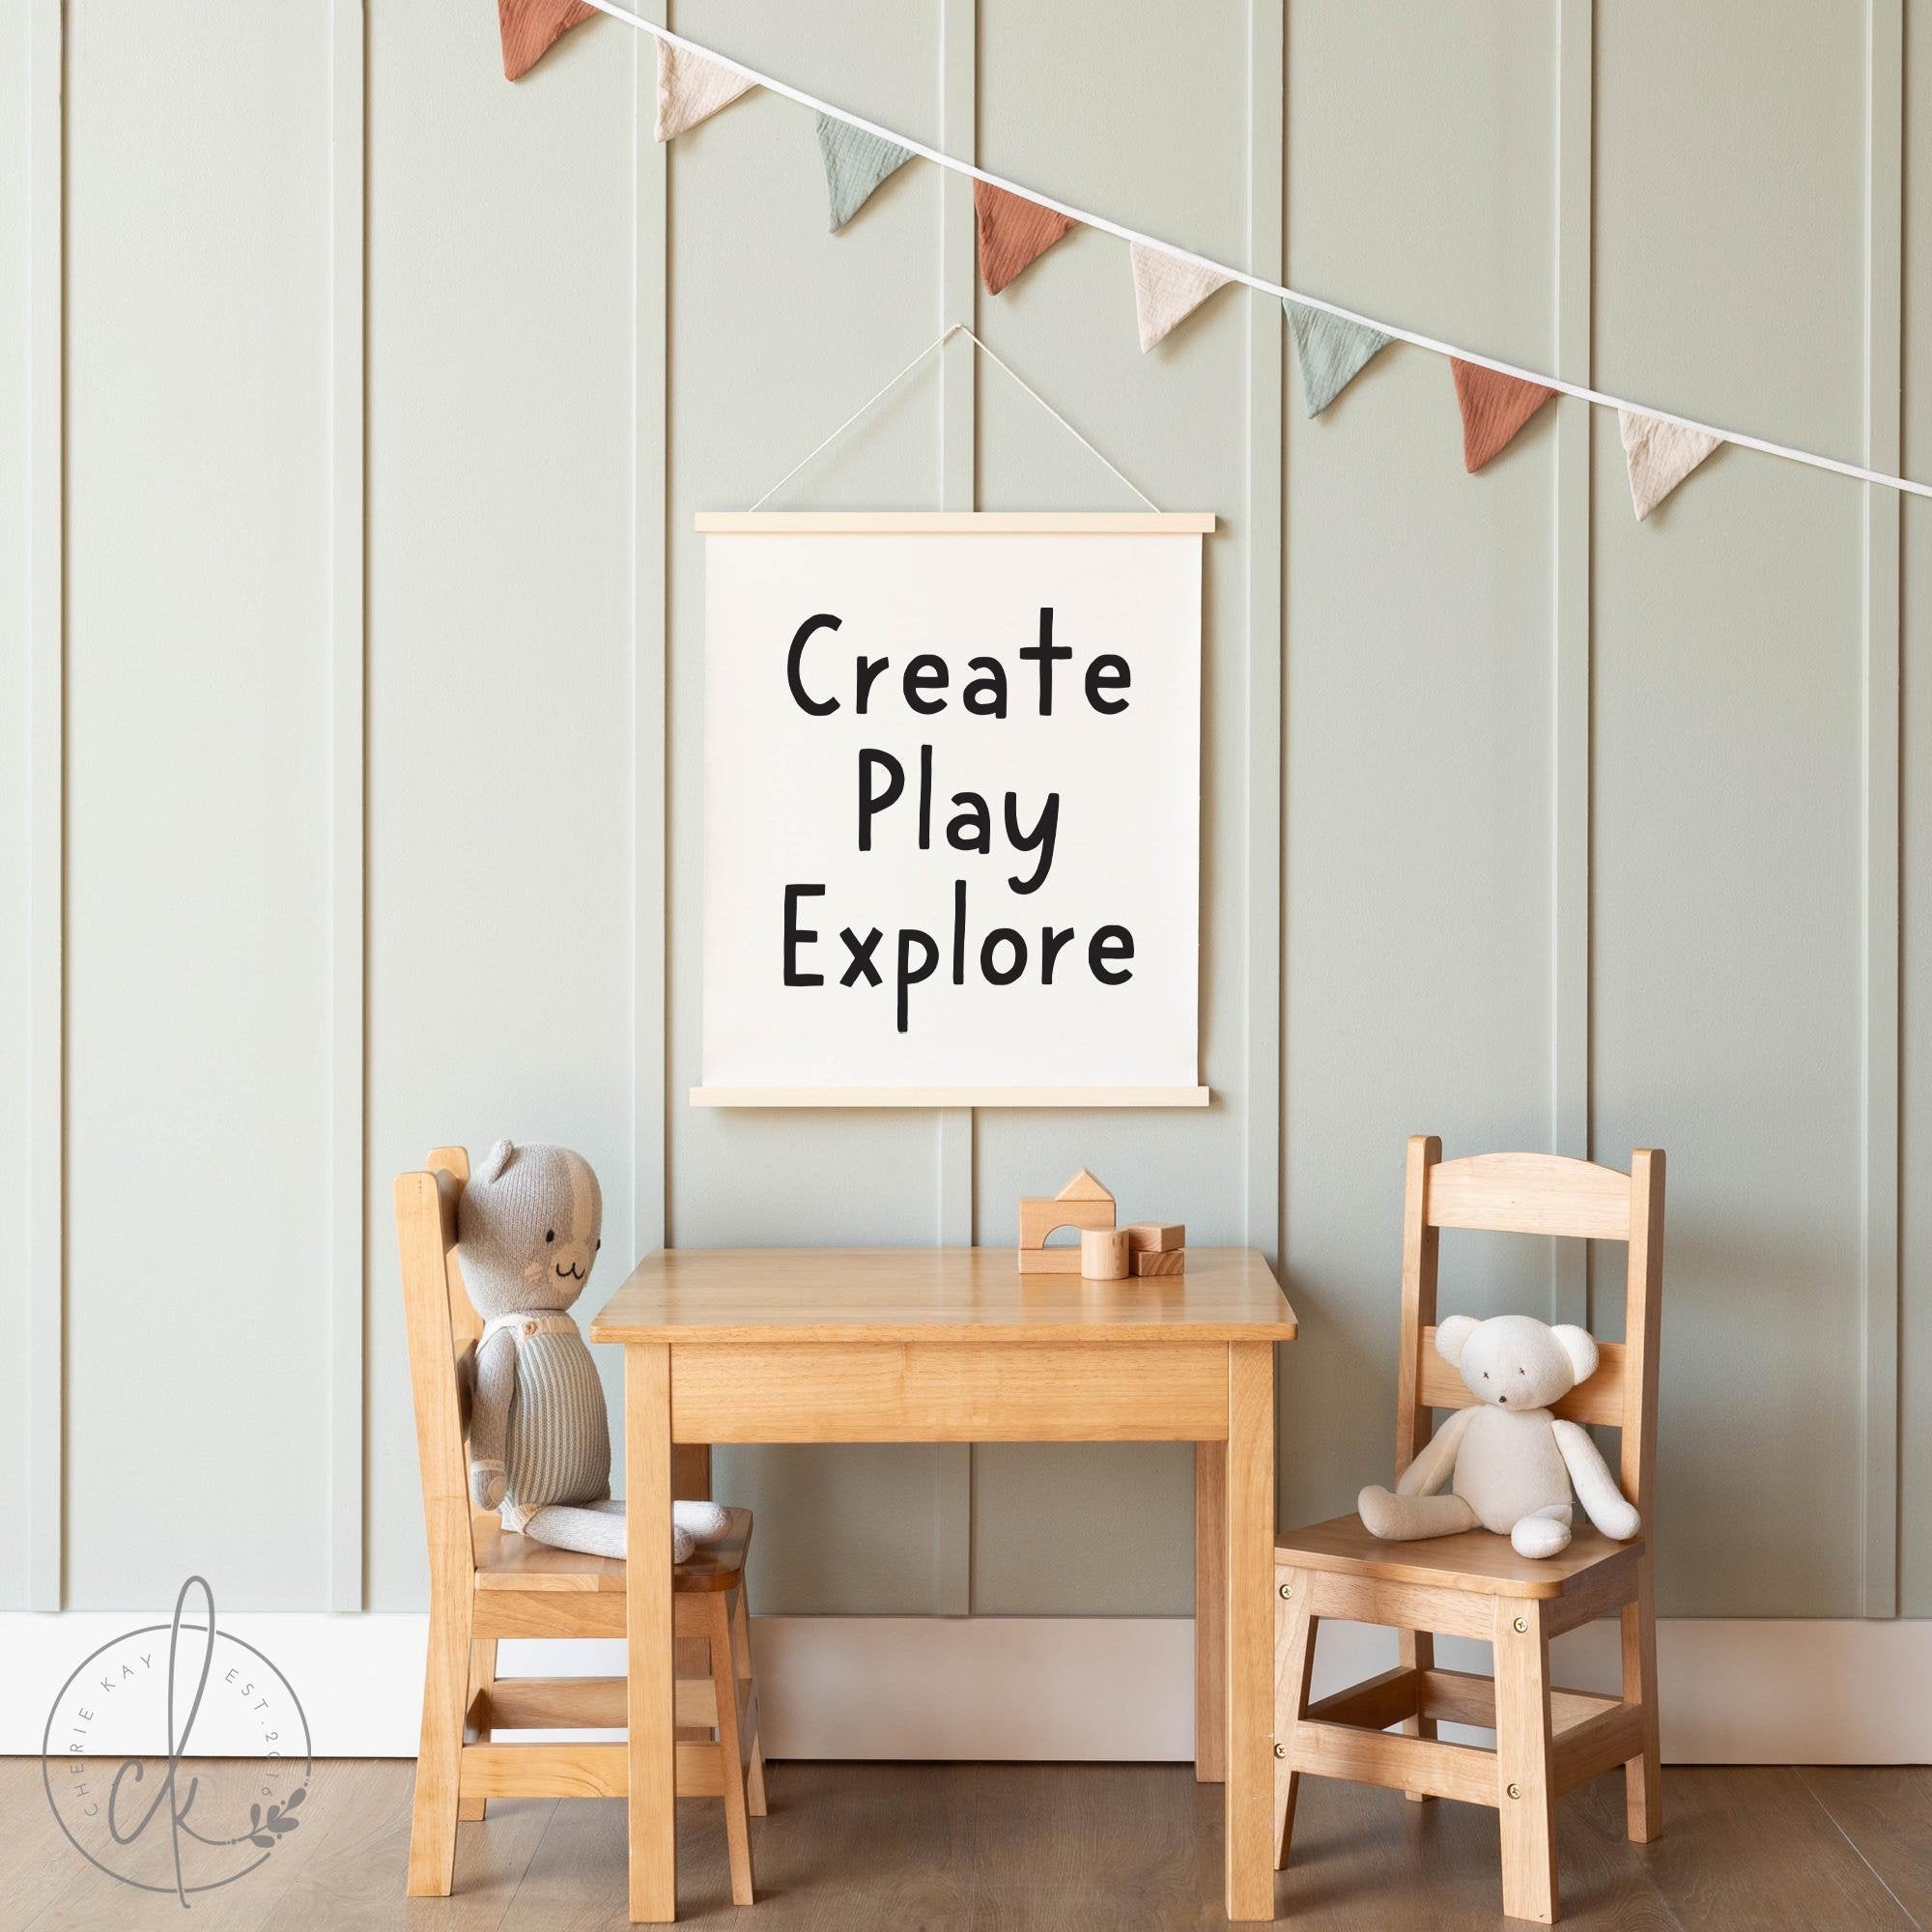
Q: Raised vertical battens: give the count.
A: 7